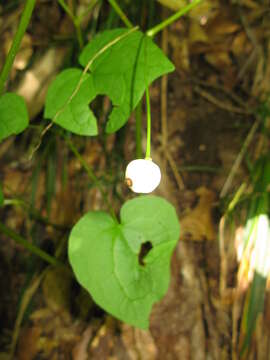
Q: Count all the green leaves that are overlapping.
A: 2